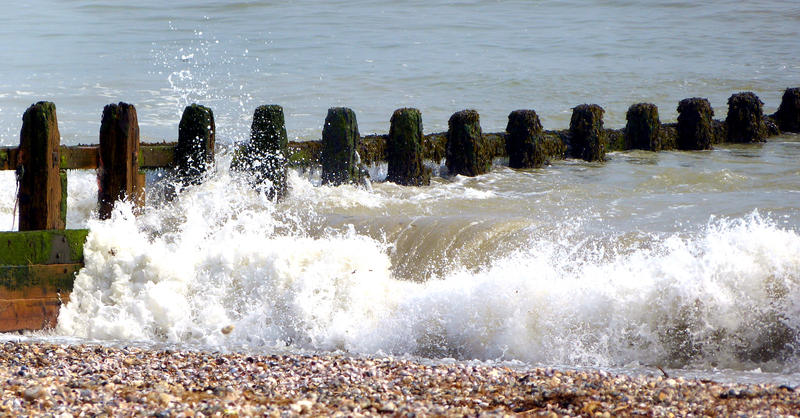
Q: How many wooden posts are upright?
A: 13